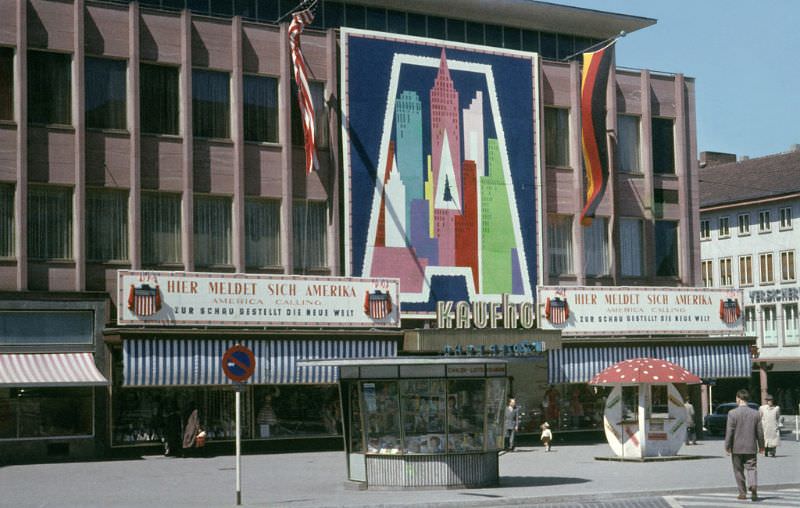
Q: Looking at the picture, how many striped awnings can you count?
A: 3